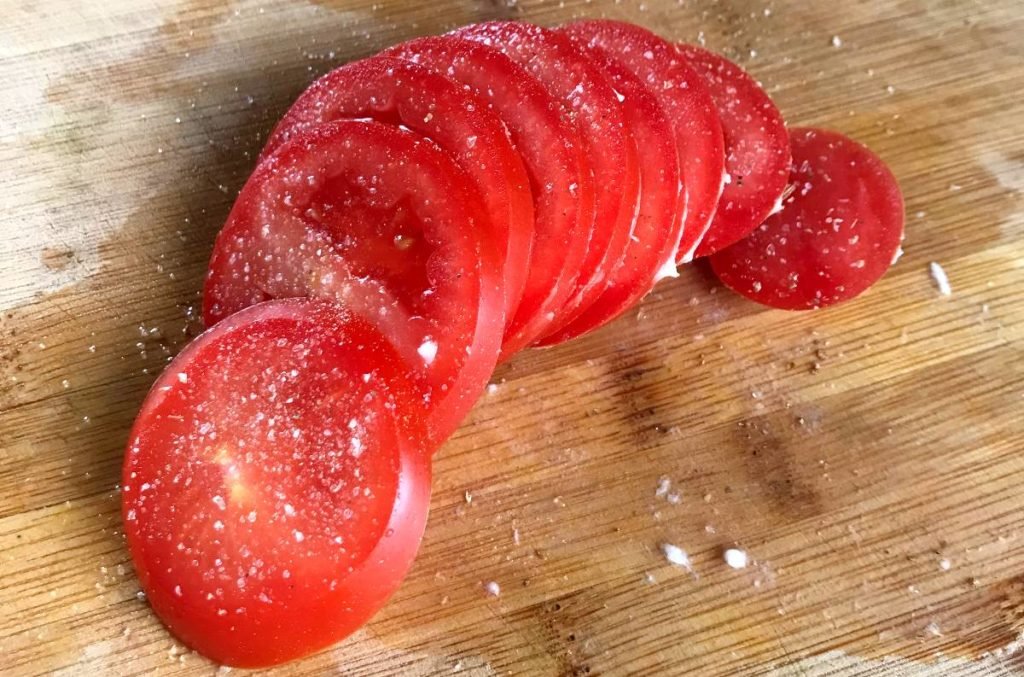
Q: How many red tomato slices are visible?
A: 9